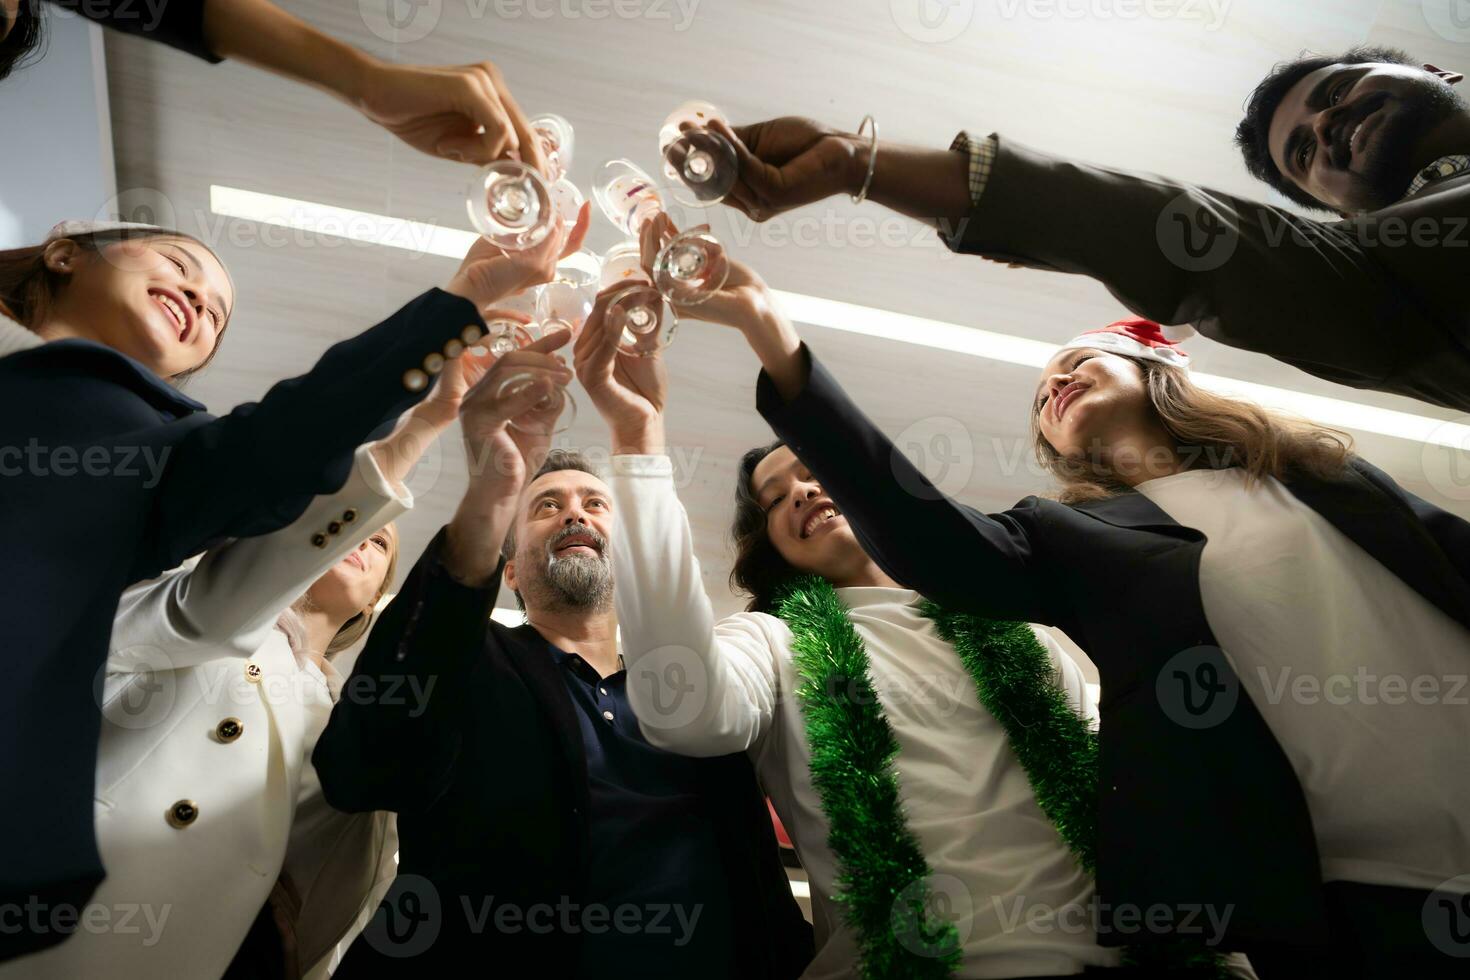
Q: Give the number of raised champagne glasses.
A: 7